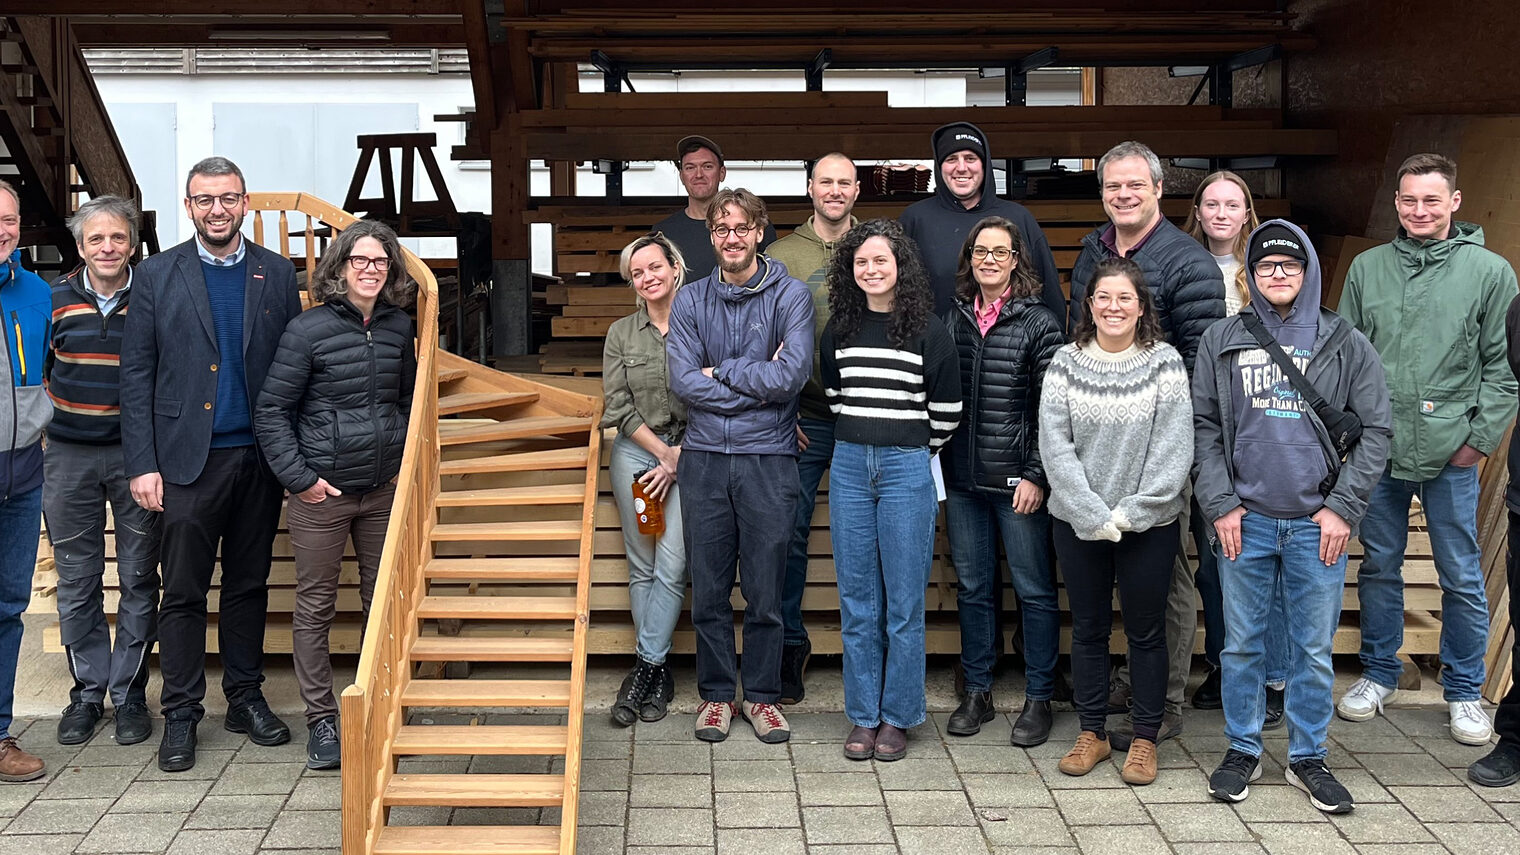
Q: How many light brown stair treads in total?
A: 13